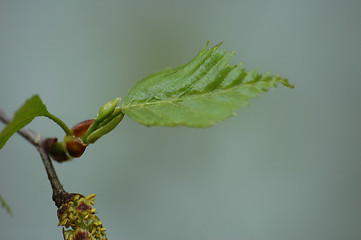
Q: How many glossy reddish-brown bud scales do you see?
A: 2